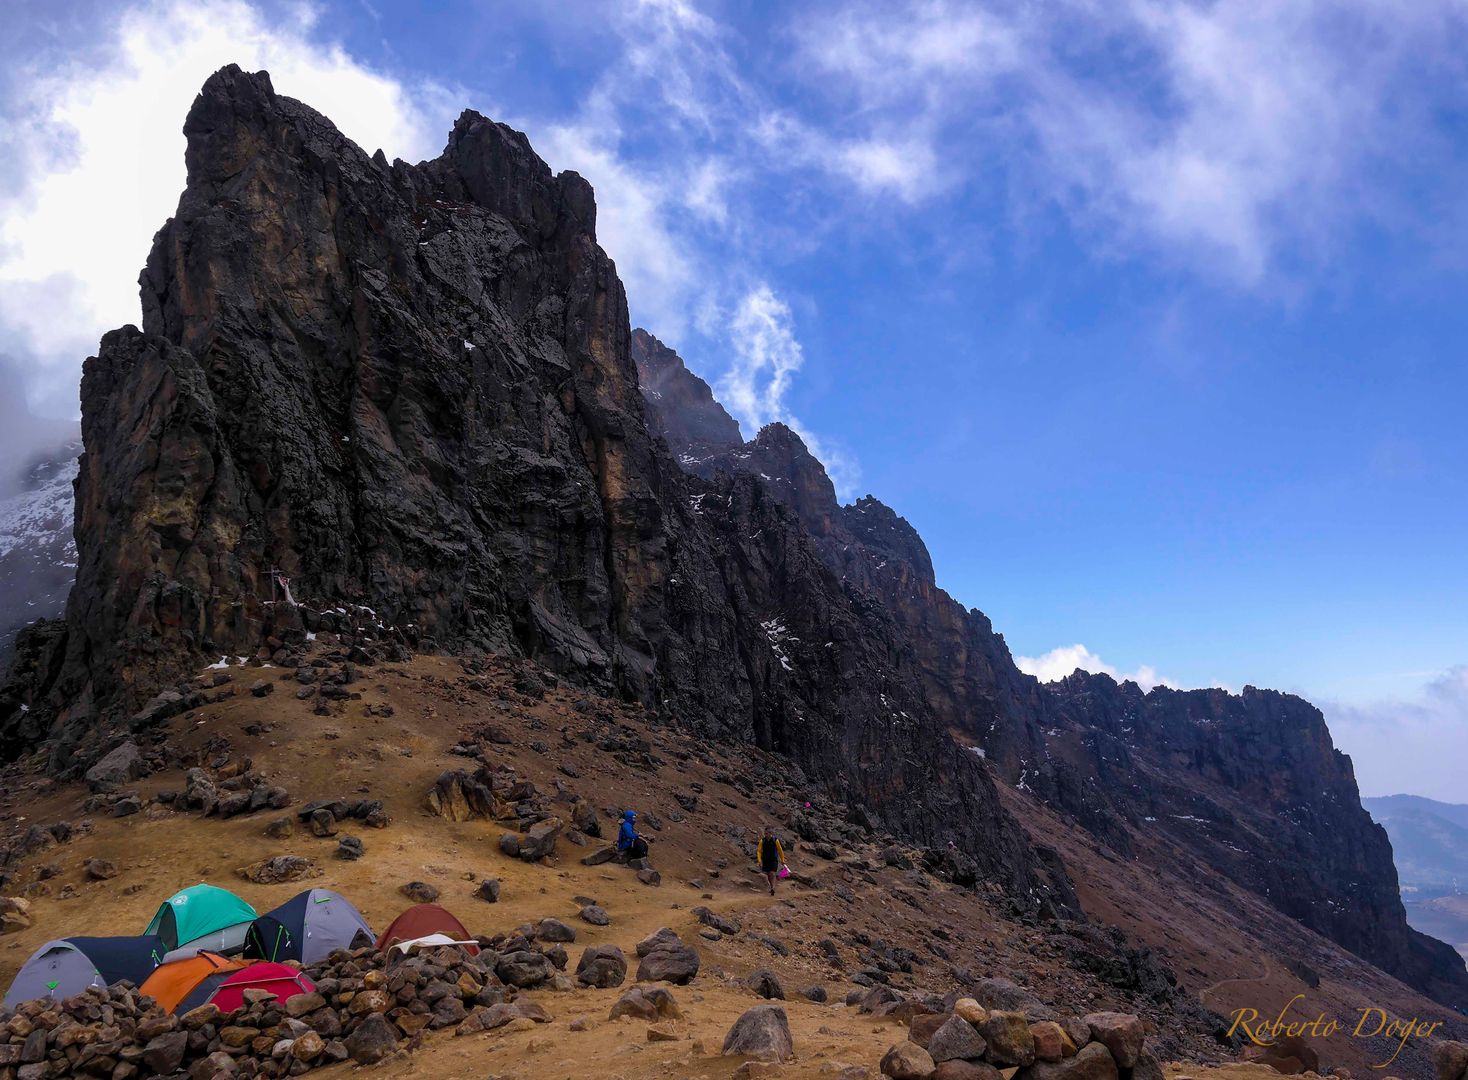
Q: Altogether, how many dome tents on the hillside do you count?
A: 6